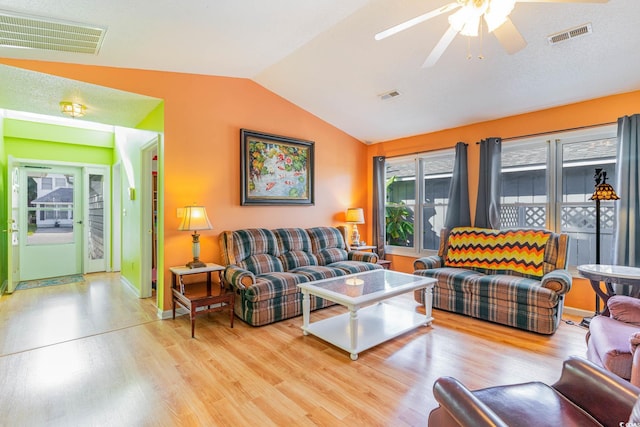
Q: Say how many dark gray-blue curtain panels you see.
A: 4